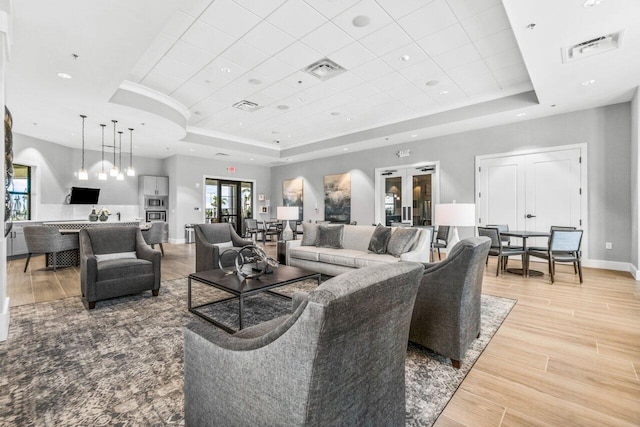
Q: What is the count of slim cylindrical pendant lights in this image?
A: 5